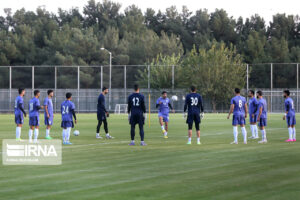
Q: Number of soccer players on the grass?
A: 12